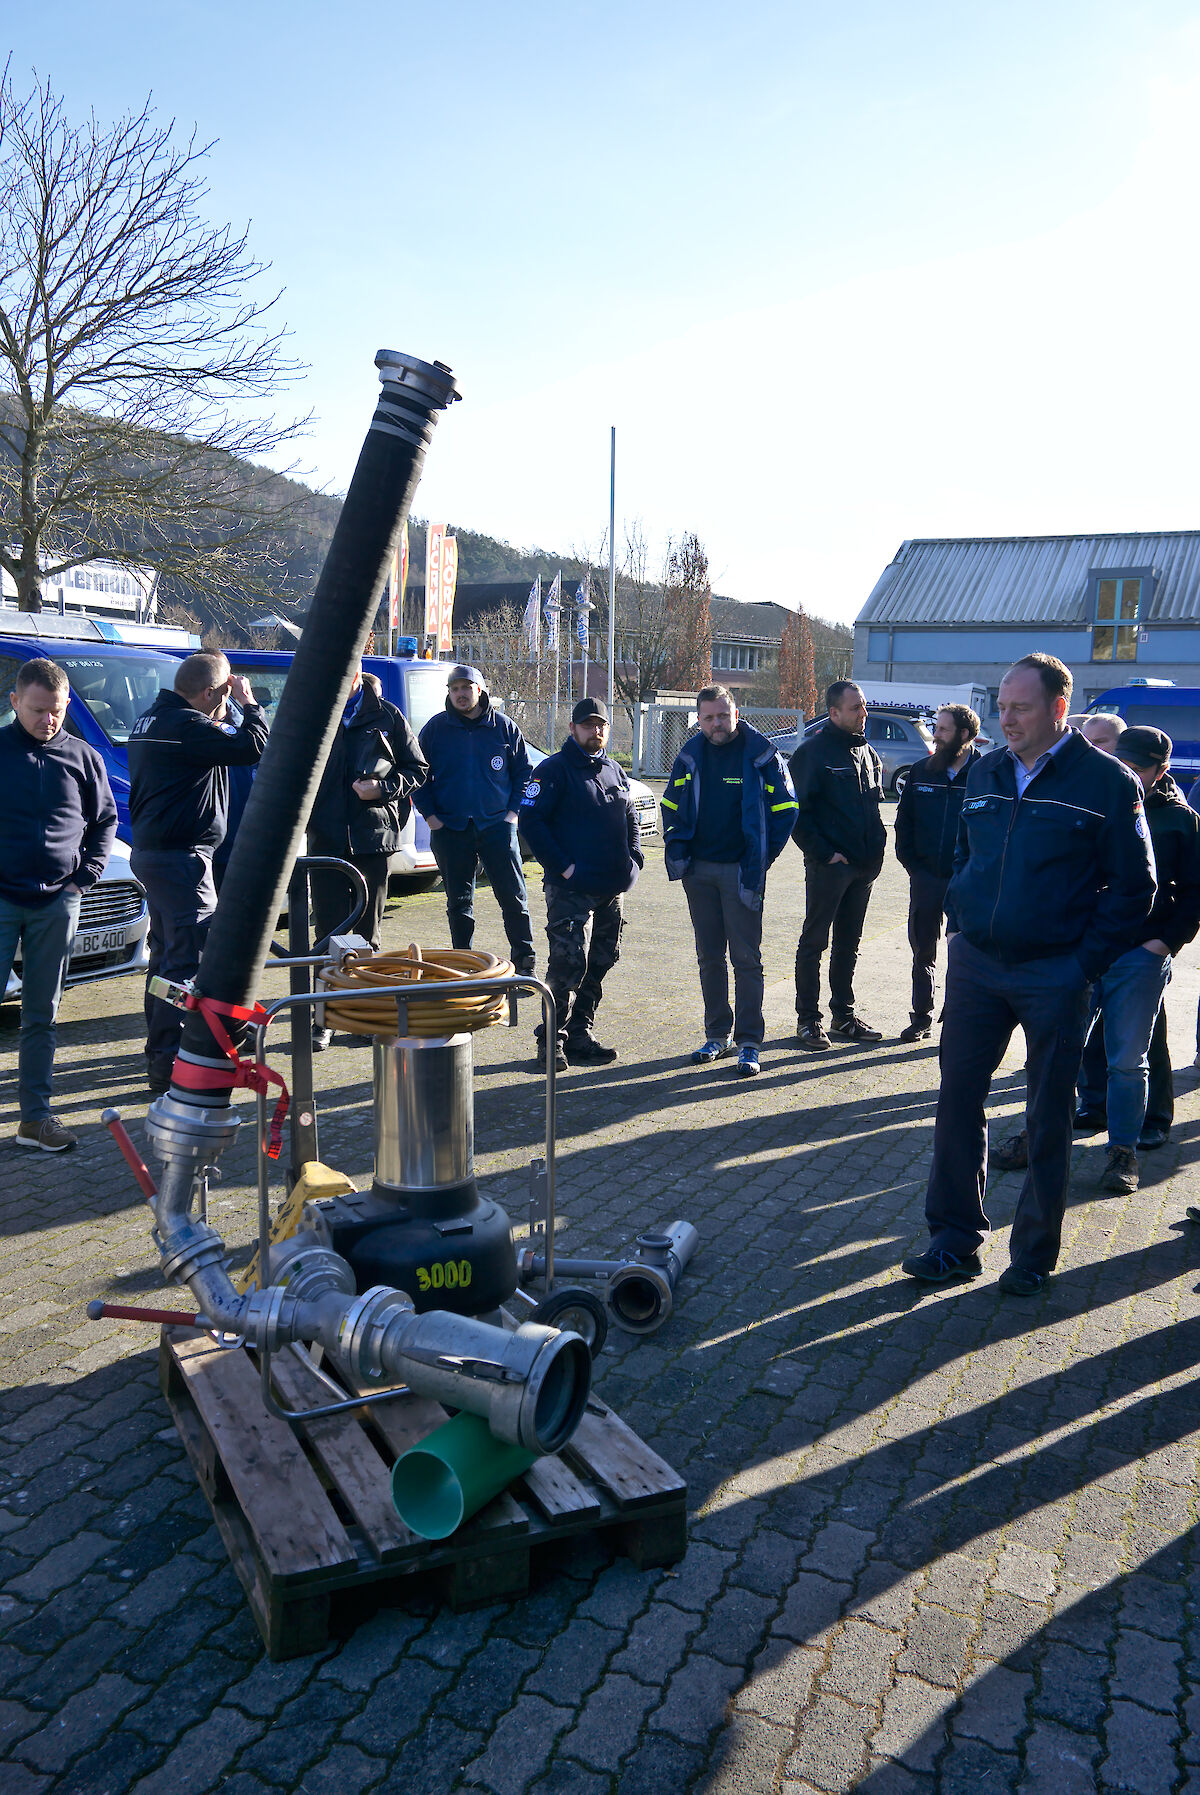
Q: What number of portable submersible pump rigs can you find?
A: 1